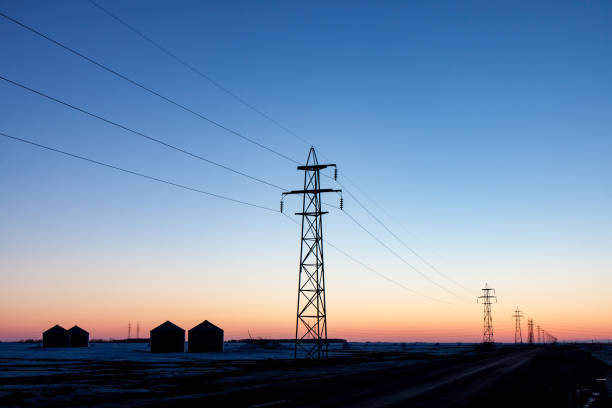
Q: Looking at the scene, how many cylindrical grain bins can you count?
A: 4